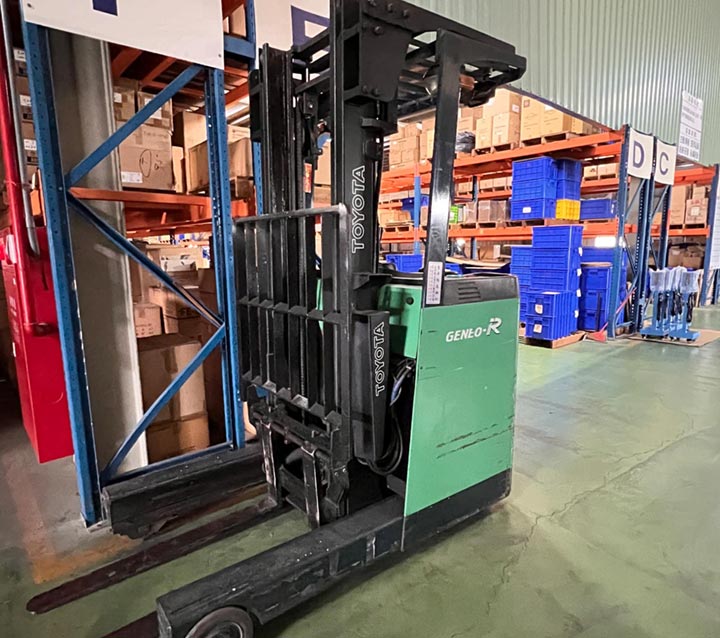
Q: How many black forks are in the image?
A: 2